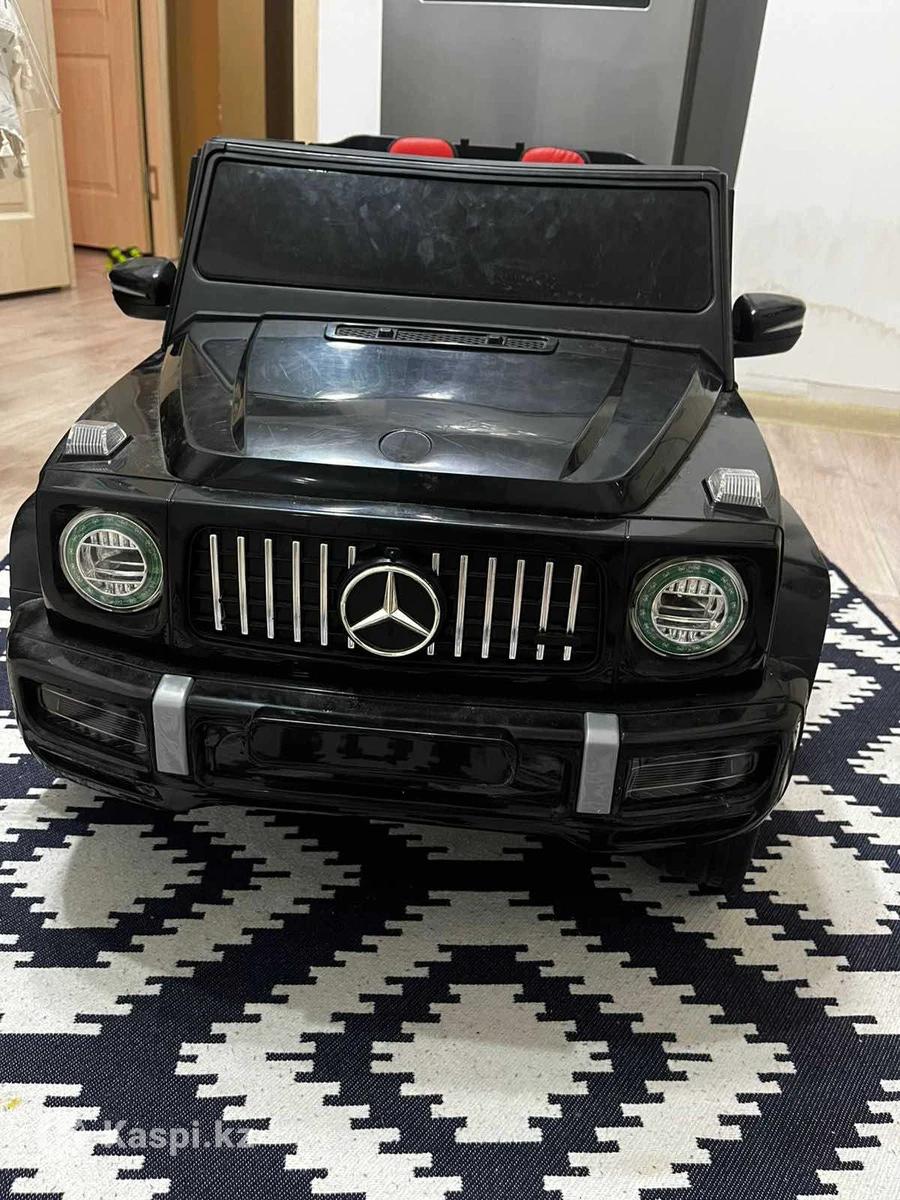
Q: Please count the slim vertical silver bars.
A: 12